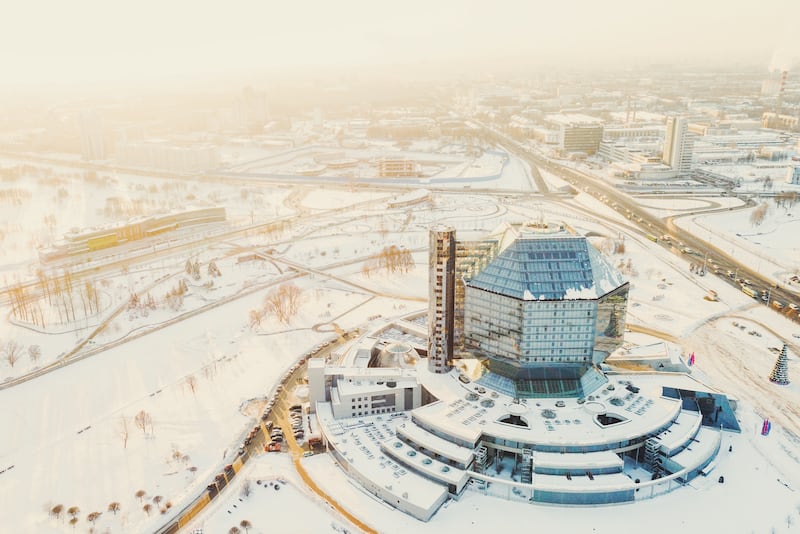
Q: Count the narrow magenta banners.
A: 2